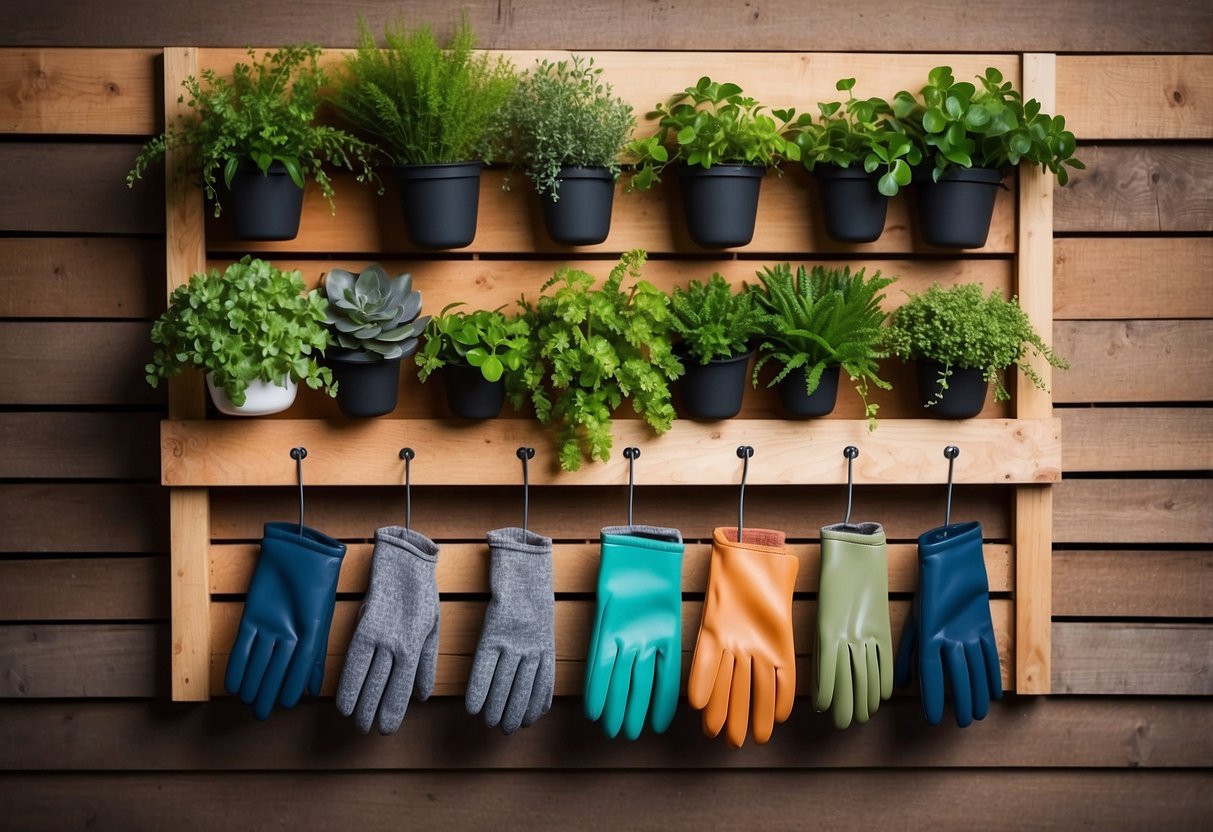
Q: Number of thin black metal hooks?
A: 7